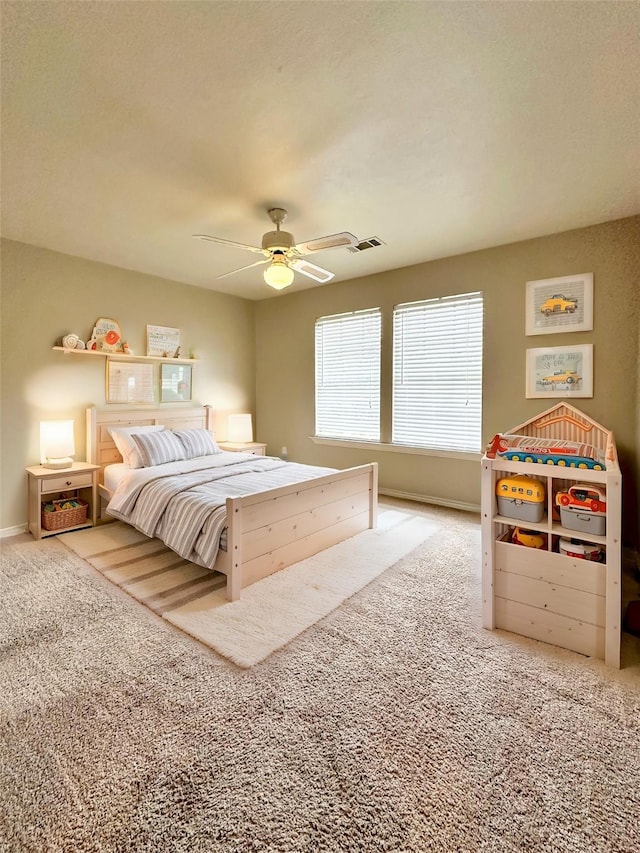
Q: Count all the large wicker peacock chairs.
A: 0